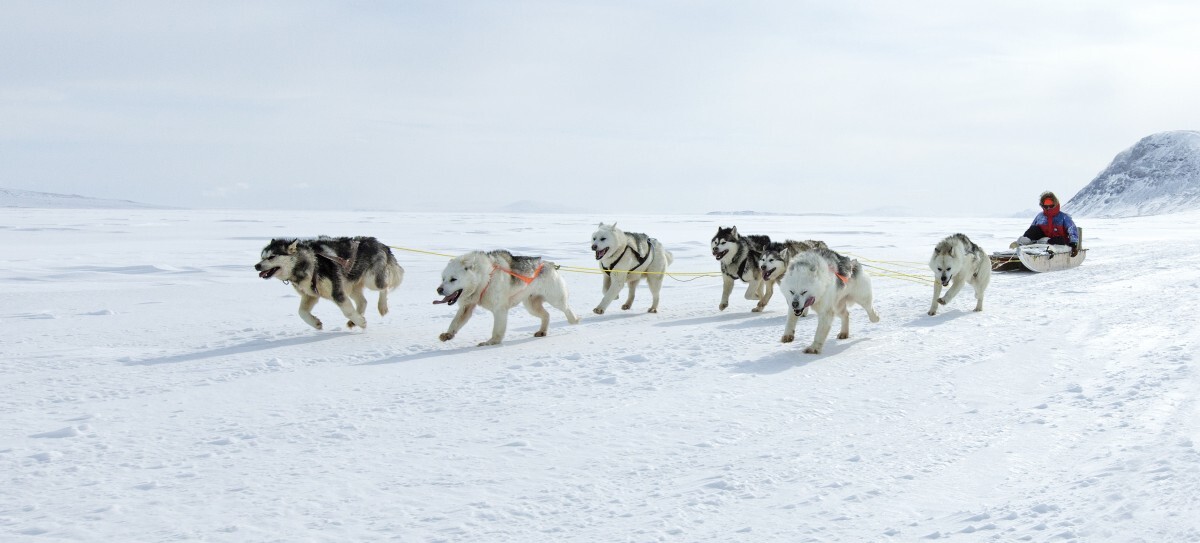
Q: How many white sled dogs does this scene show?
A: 4